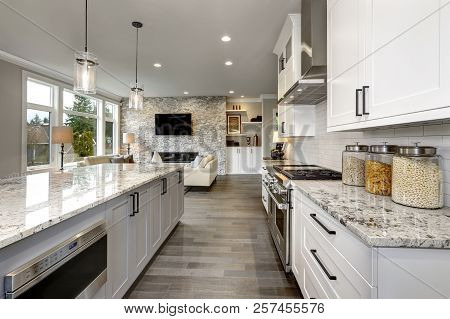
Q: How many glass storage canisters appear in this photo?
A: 3